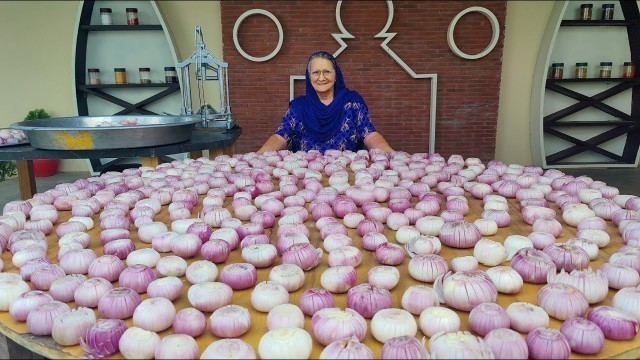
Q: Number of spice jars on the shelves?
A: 12